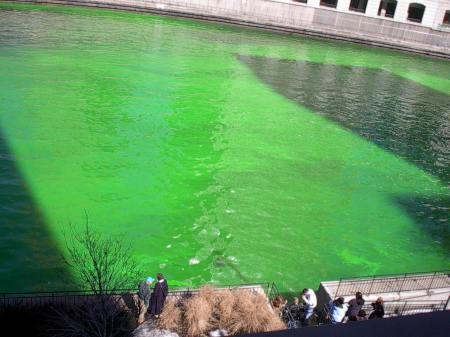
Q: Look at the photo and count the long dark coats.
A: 1